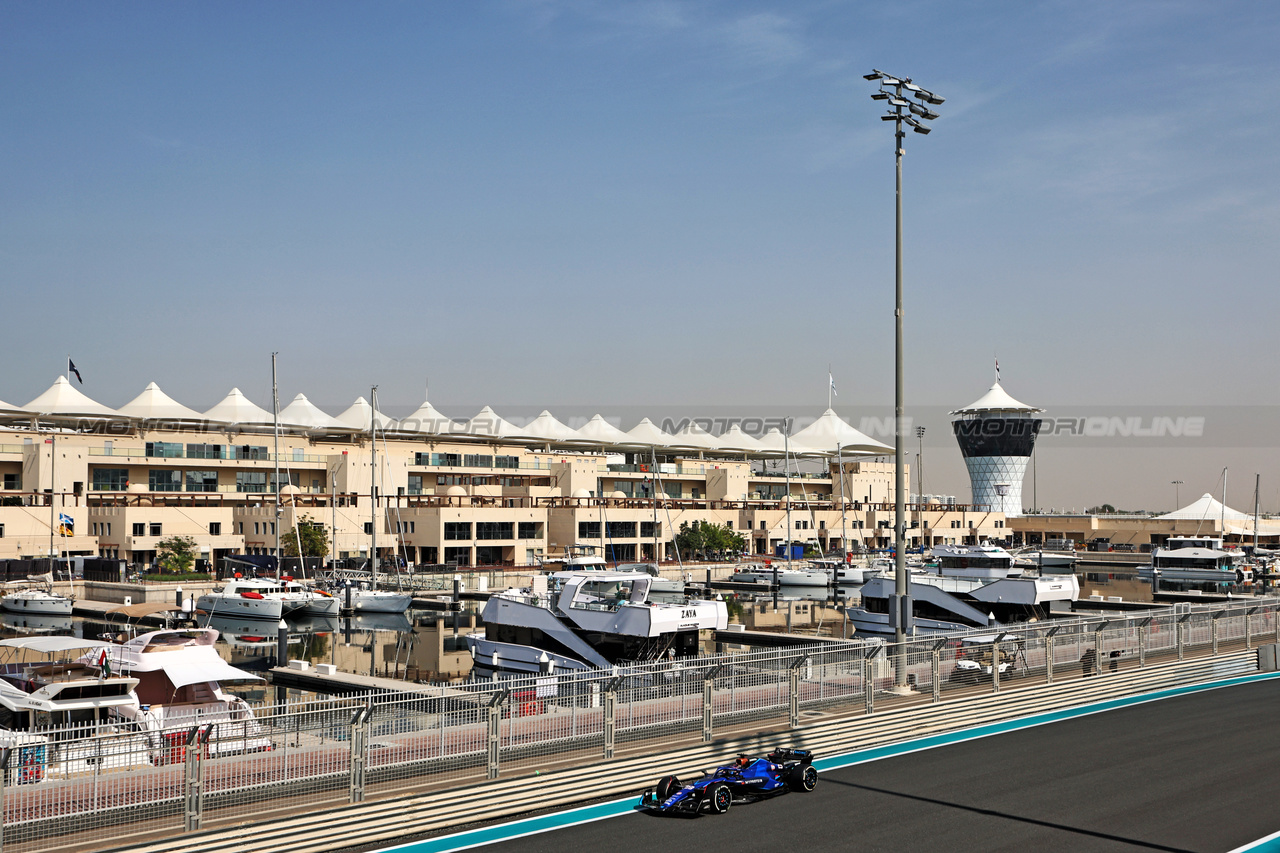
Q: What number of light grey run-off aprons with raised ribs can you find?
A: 0